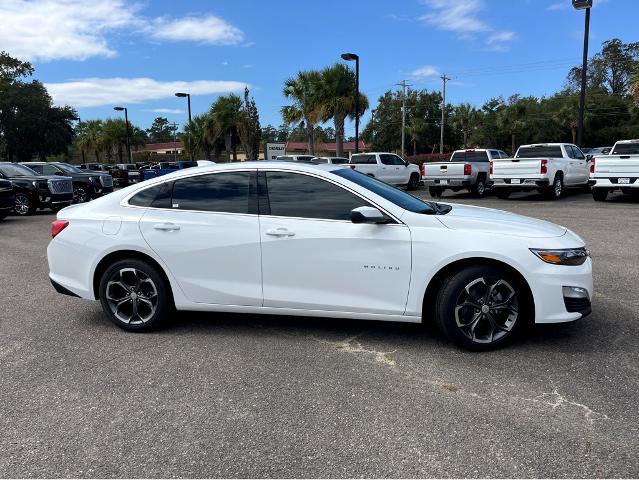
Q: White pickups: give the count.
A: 4